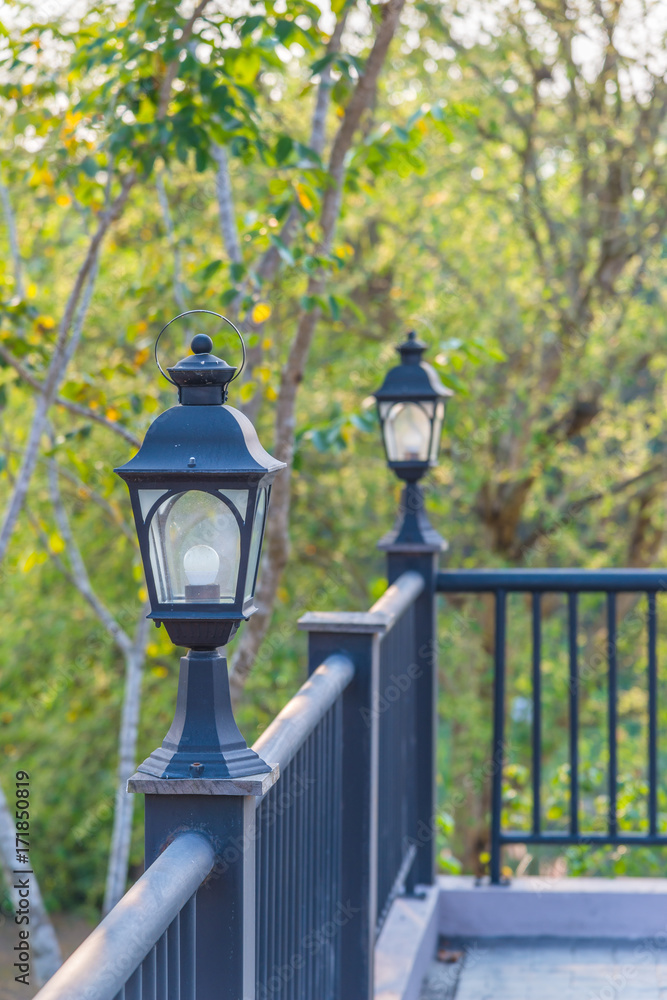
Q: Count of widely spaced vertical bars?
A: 5